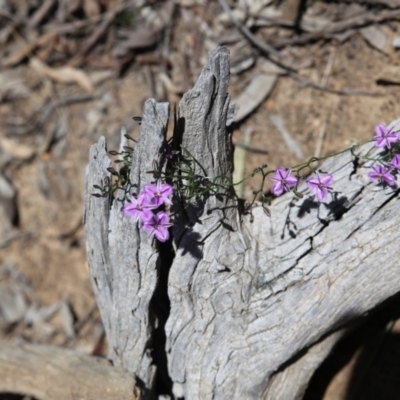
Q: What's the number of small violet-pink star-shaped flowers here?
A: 8